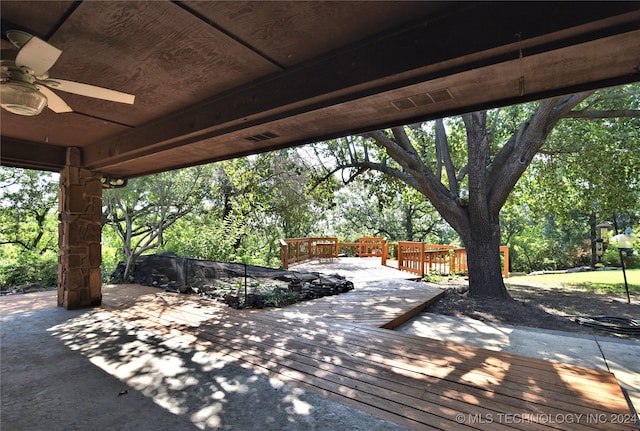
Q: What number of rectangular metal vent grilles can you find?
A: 2